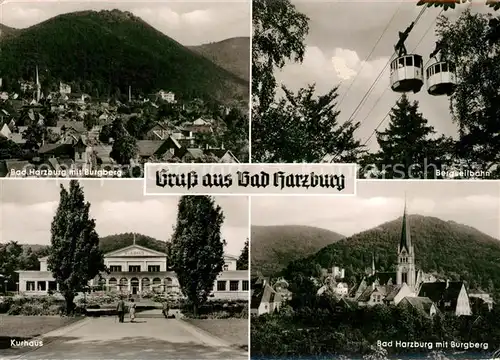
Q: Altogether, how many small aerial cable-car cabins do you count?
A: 2